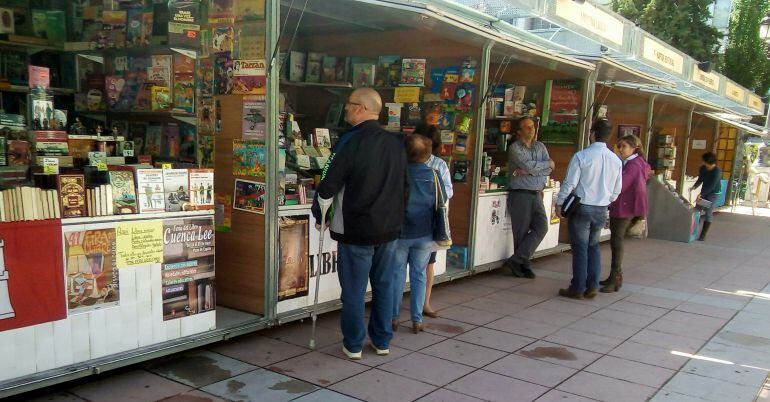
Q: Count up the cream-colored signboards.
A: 5